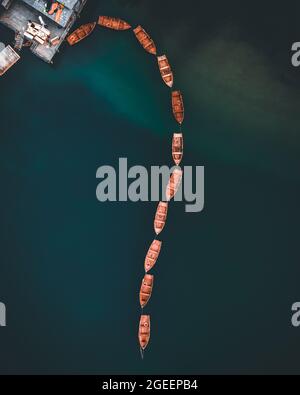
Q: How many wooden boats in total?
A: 11